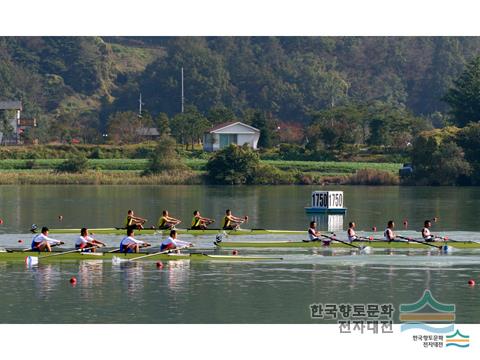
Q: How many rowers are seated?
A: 12